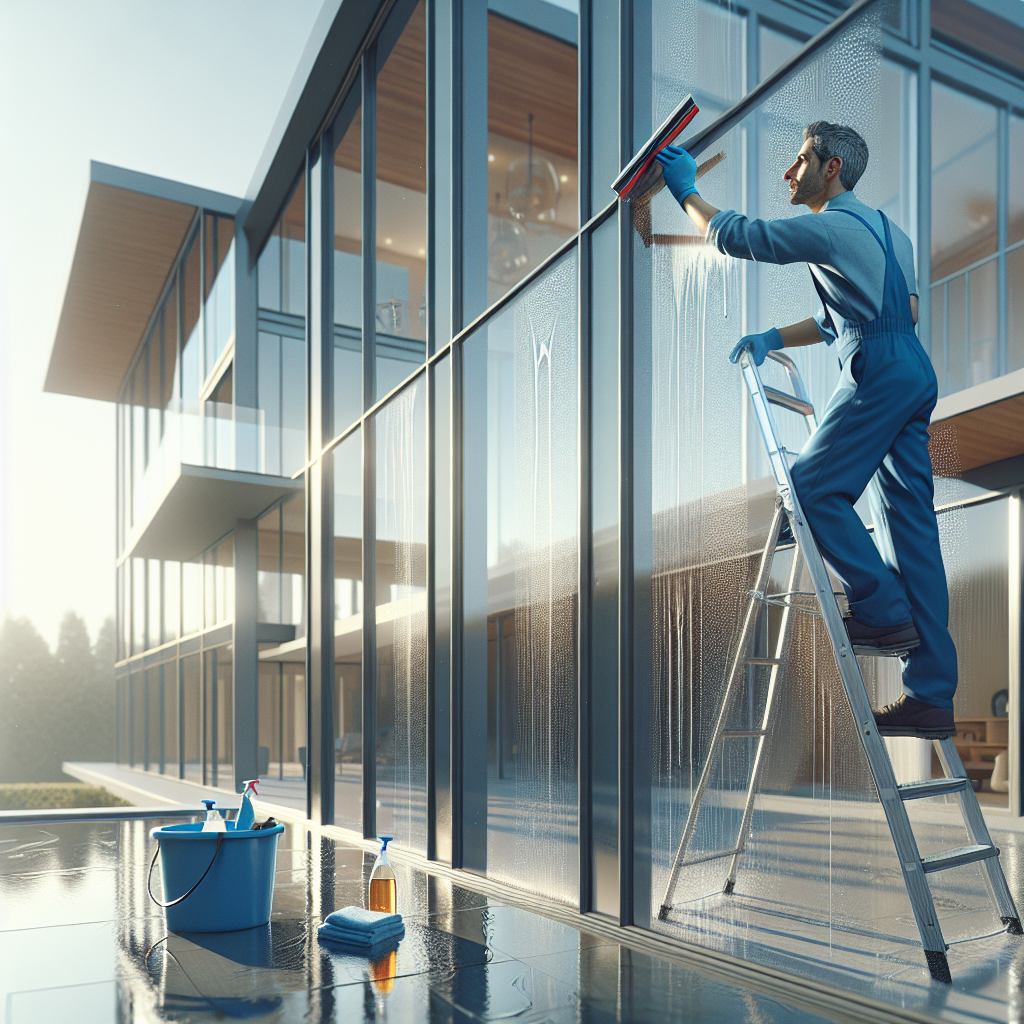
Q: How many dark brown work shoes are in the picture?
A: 2